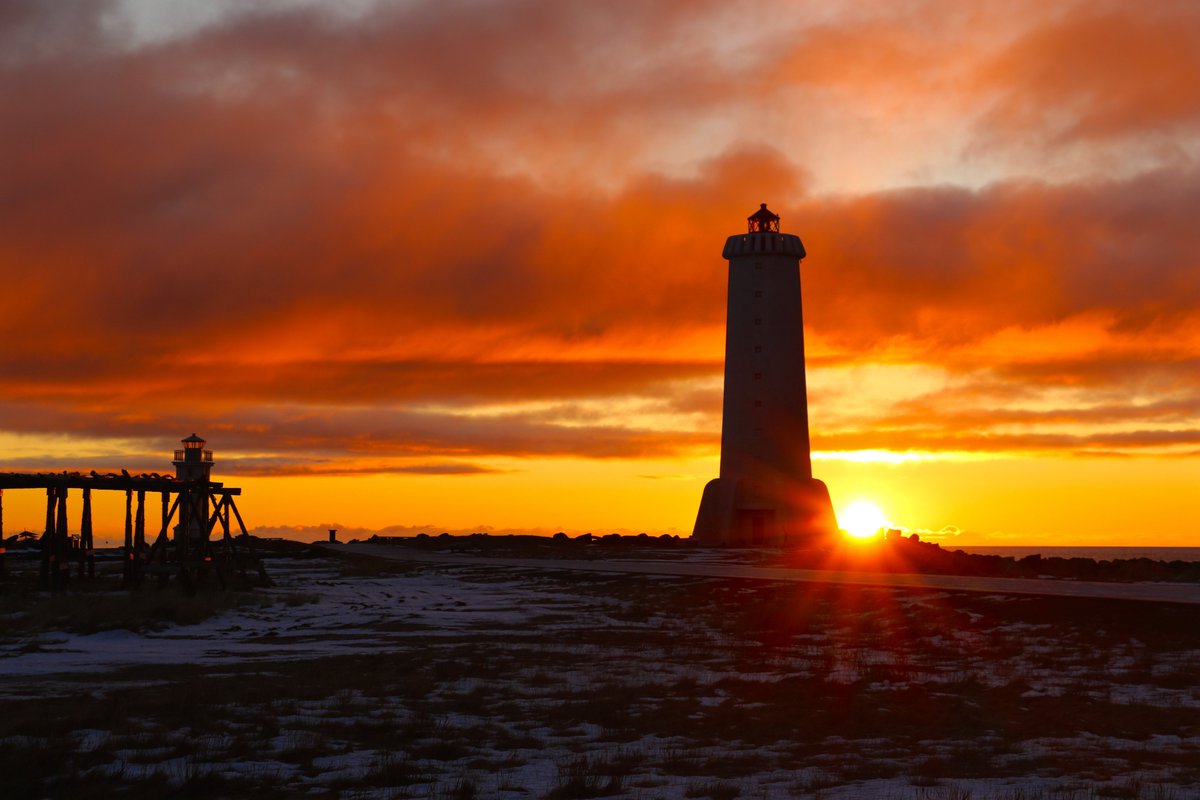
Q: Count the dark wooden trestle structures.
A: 1